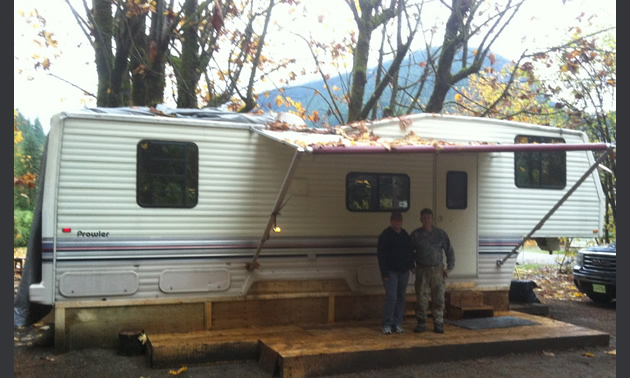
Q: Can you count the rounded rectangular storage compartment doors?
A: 3